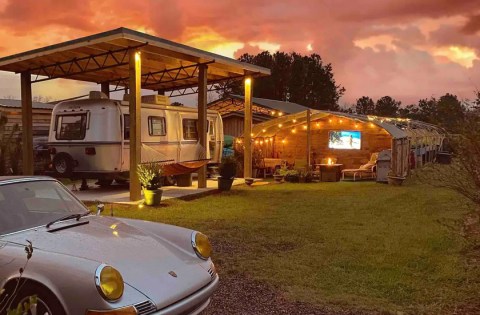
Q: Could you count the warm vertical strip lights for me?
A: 2